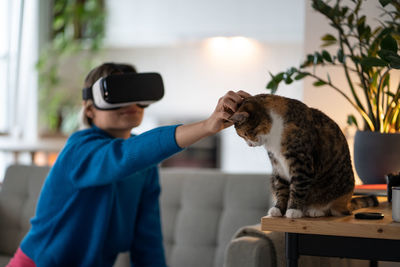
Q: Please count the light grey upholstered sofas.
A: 1